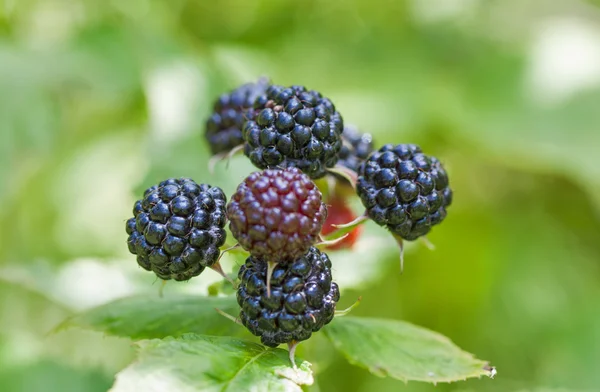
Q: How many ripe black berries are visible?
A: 6